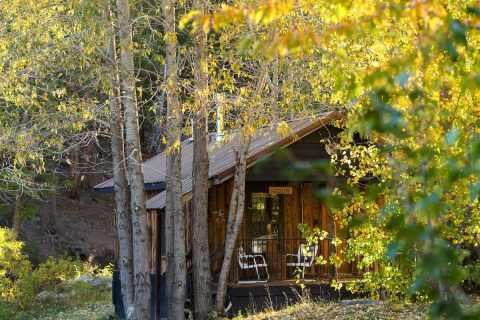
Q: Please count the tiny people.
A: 0